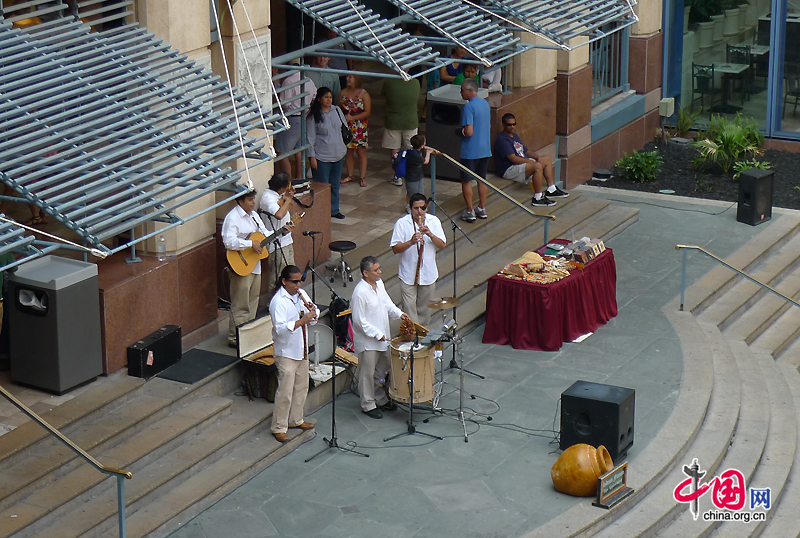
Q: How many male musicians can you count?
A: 5